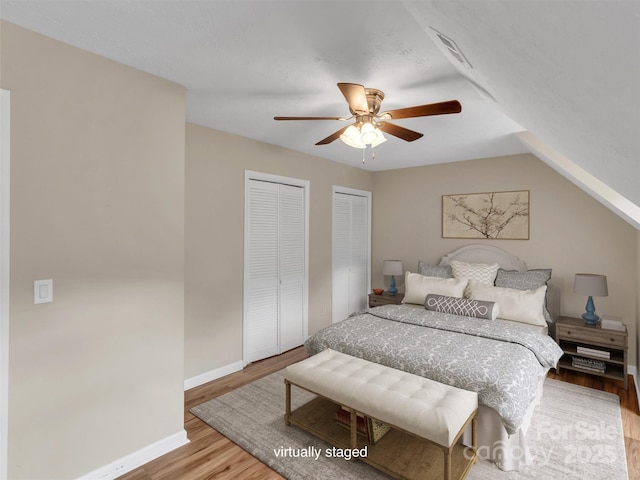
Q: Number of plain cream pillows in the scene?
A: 2